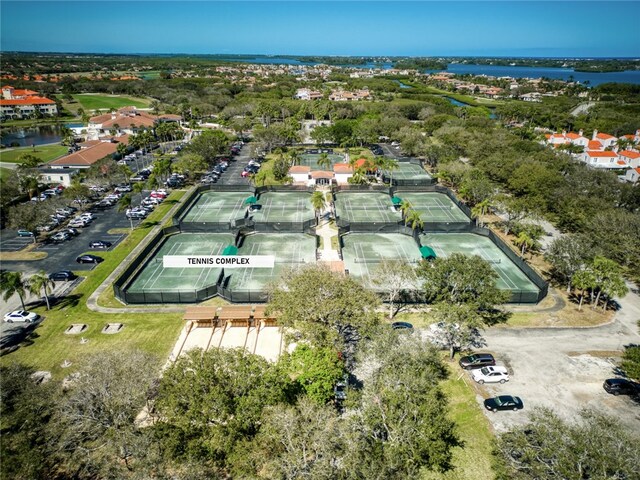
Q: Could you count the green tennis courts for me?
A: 10